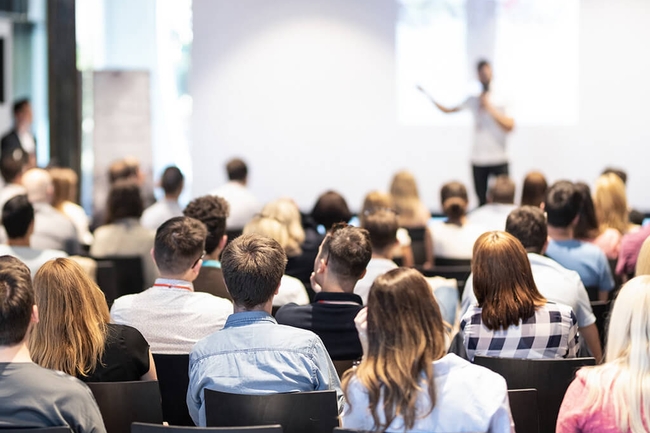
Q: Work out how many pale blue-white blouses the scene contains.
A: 1